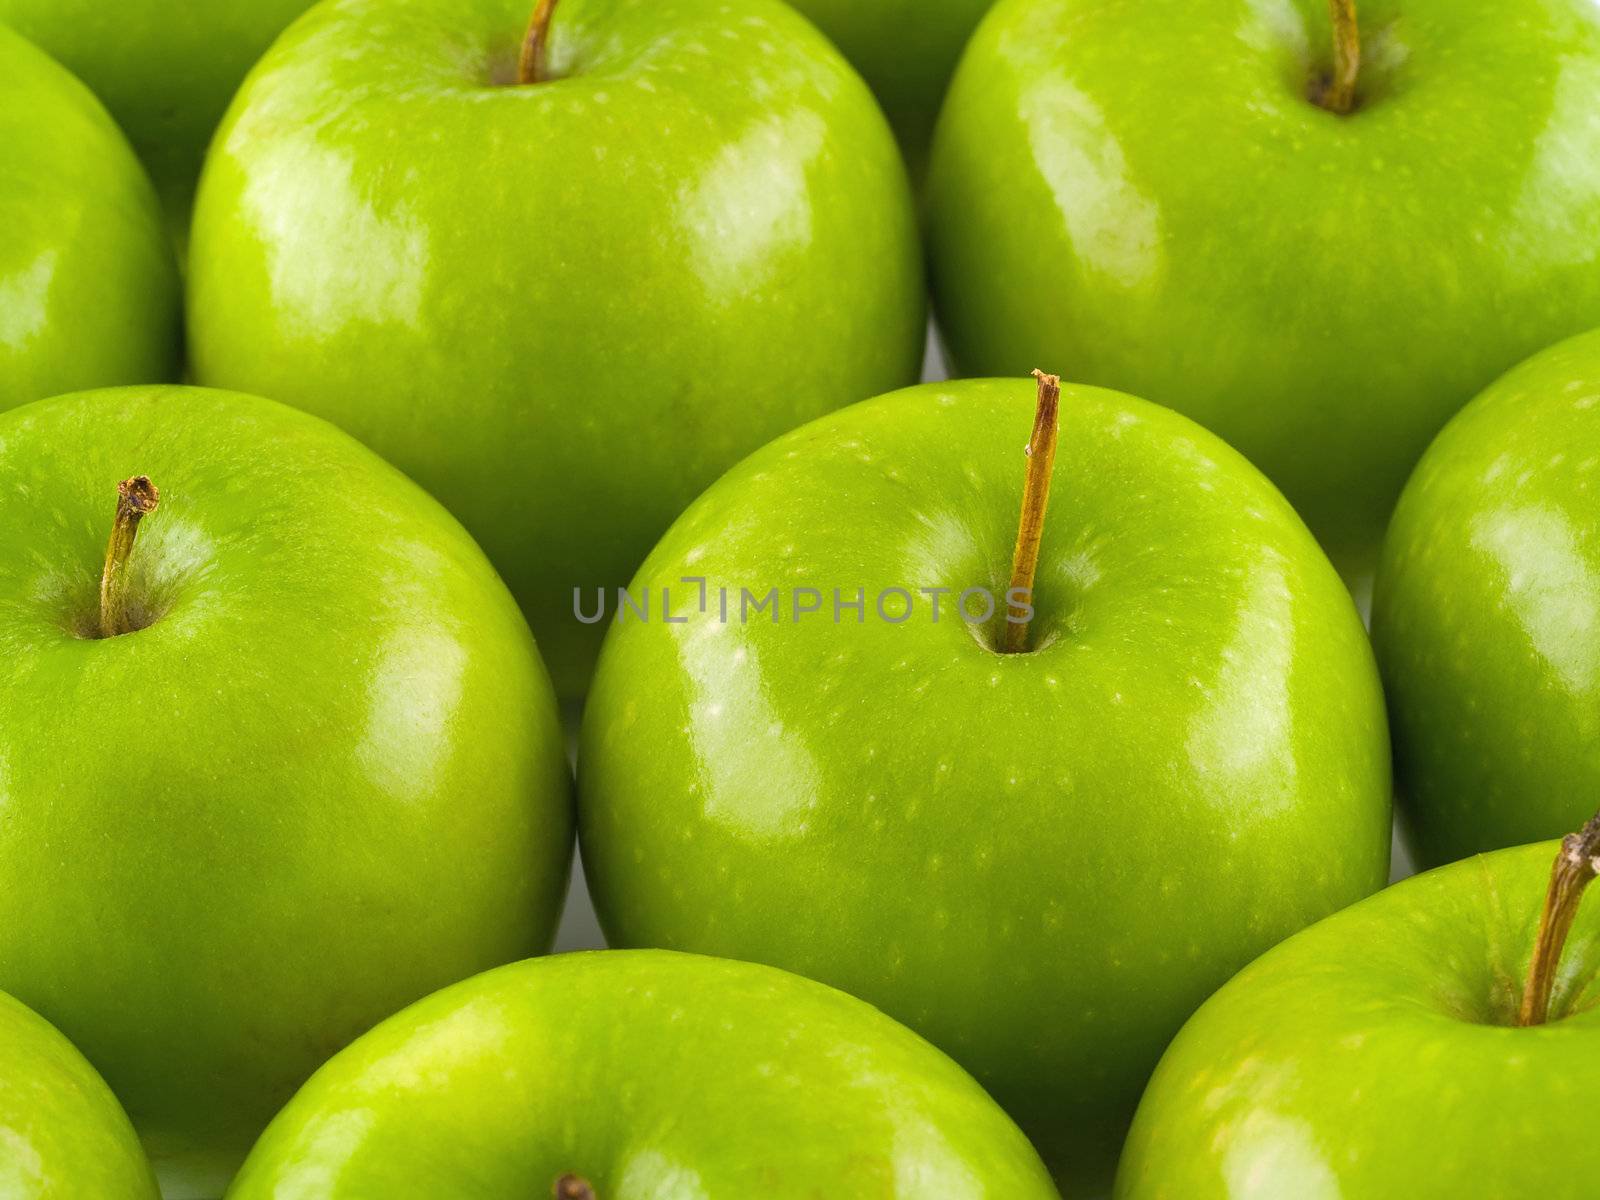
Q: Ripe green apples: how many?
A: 11